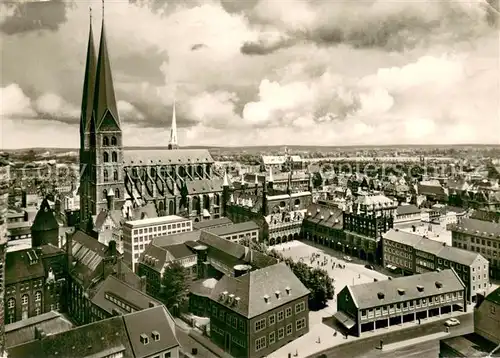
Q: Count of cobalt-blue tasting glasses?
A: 0